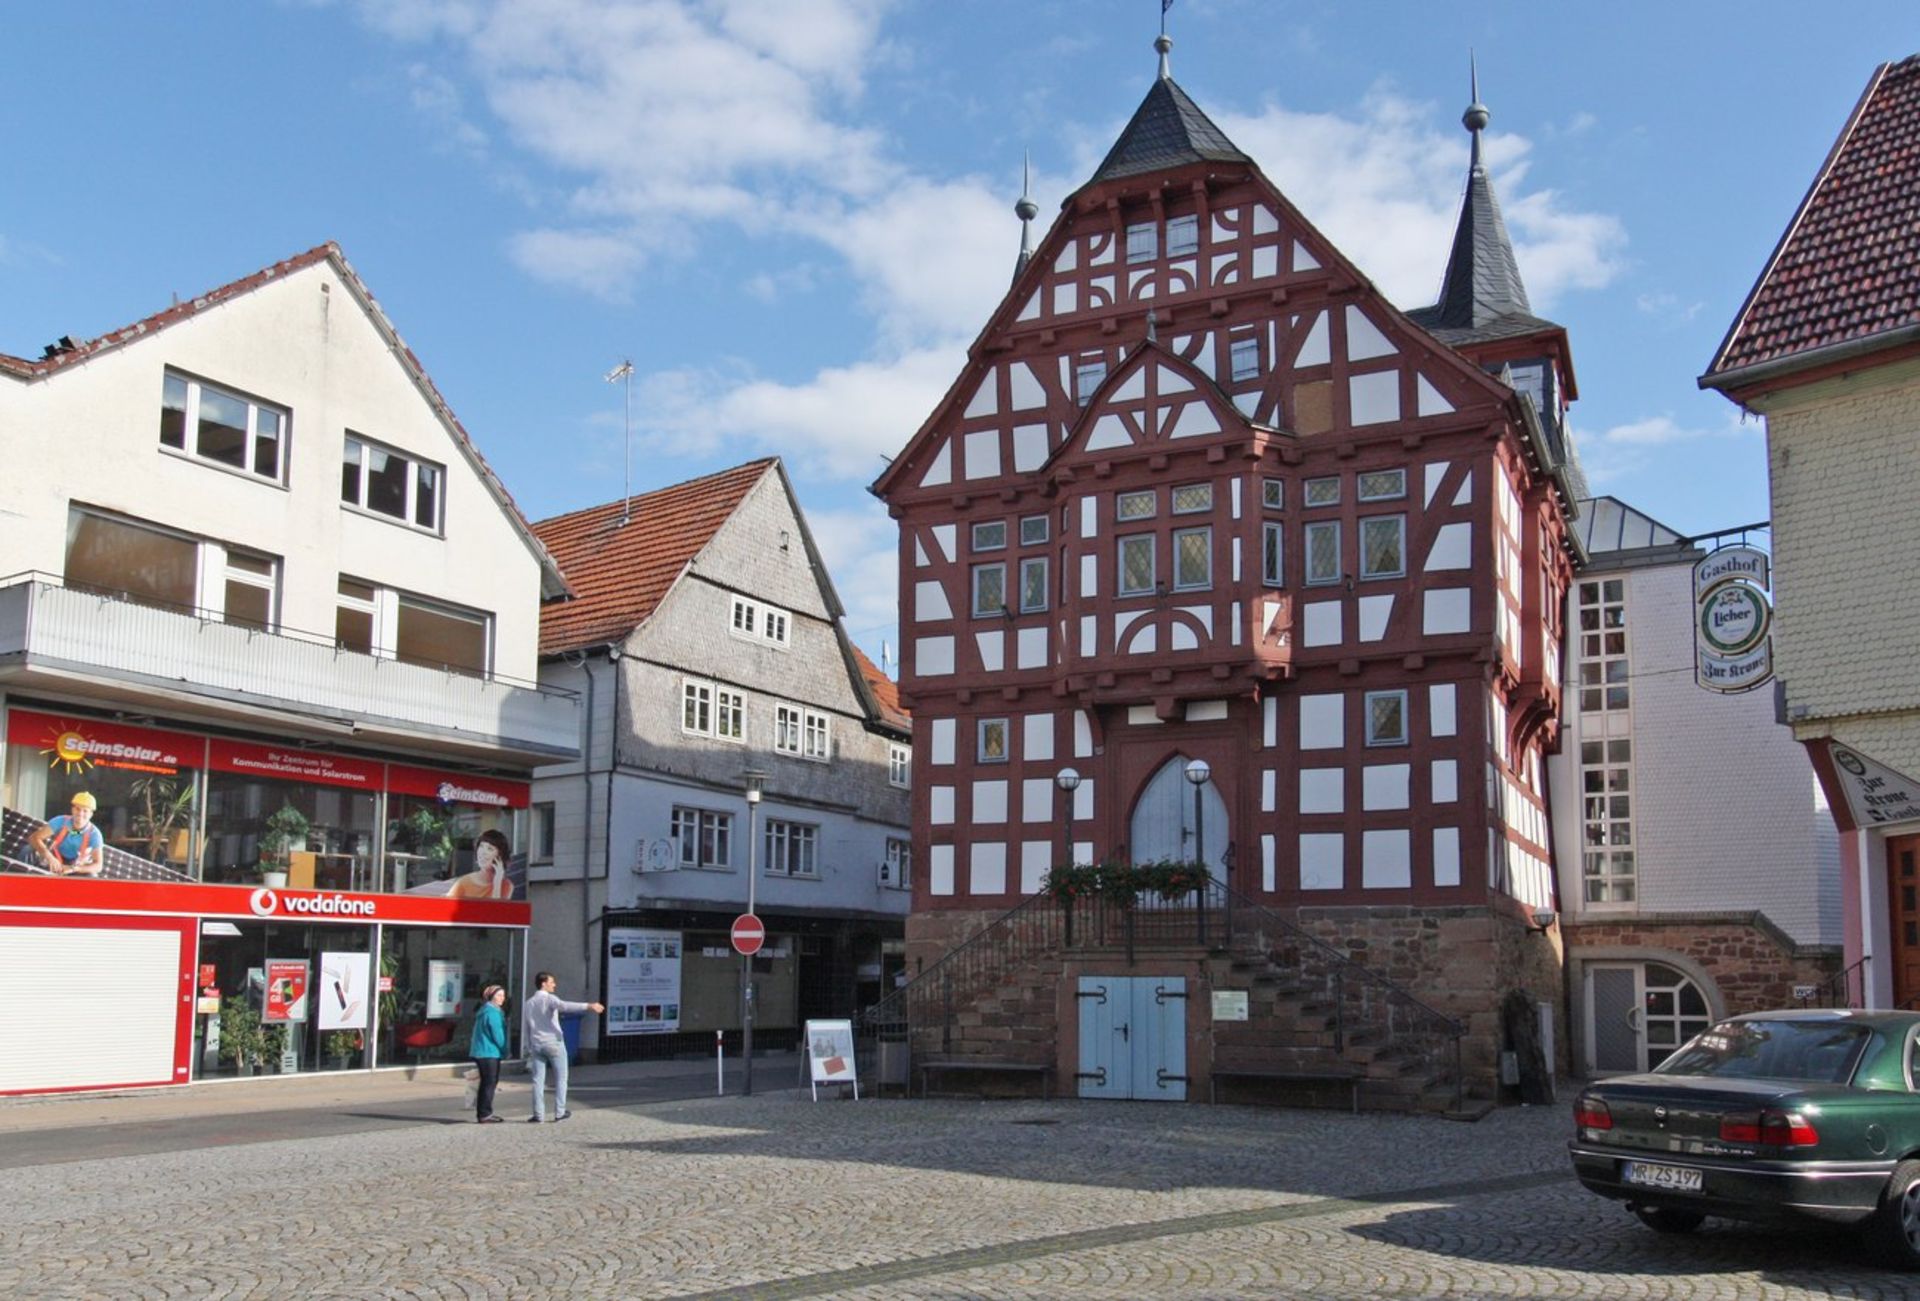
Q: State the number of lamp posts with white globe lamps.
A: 2